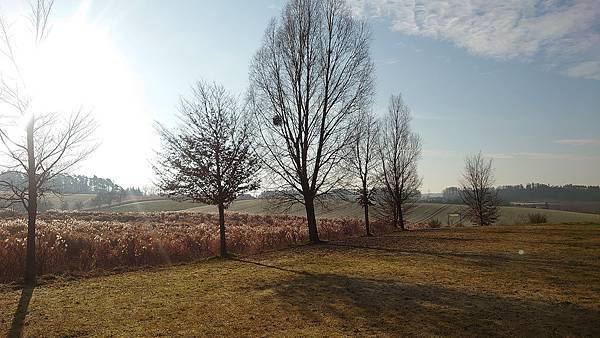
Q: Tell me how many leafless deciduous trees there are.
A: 6